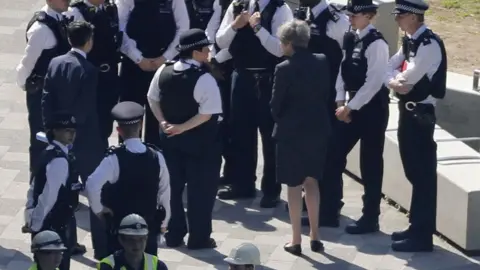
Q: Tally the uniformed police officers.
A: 11